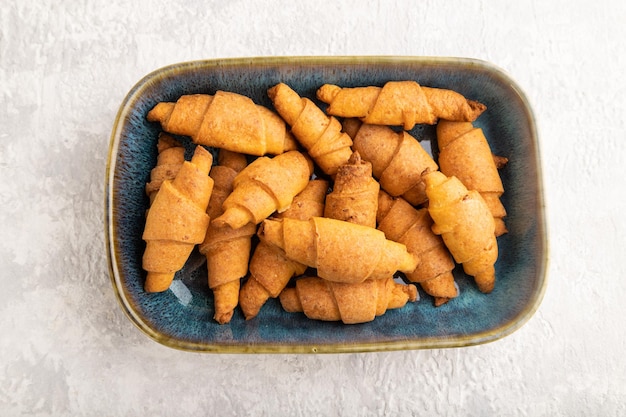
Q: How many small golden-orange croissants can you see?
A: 15